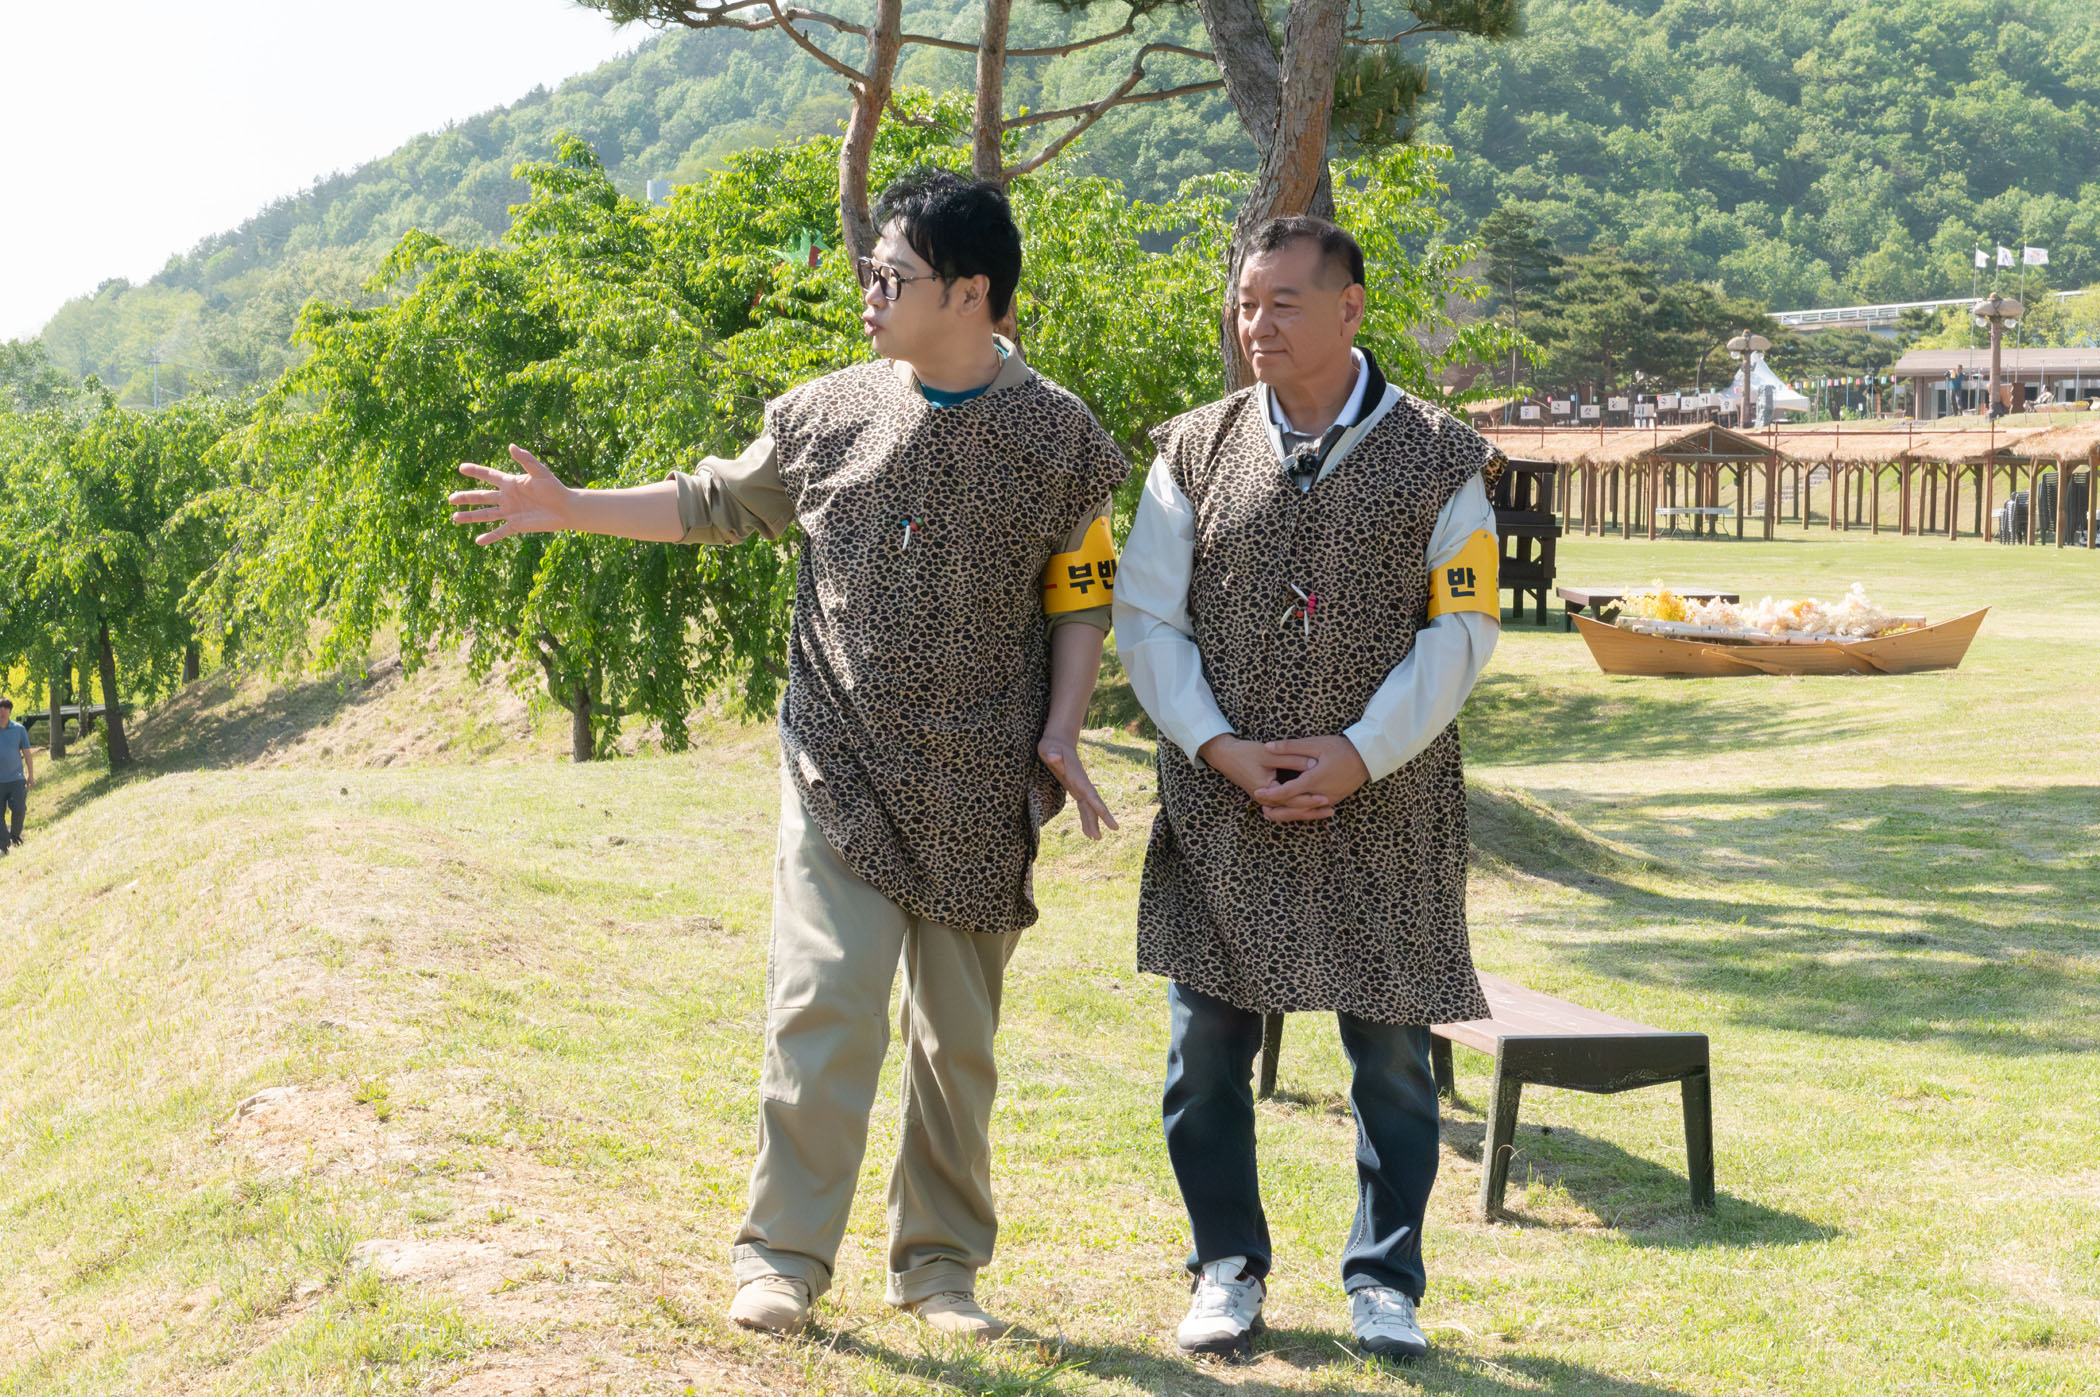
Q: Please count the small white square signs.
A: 9